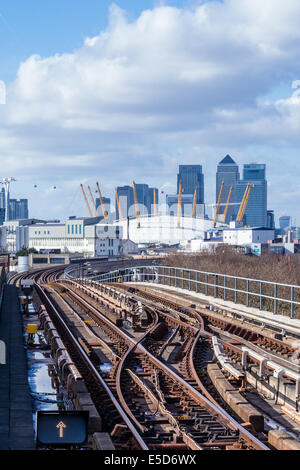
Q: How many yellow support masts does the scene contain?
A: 12